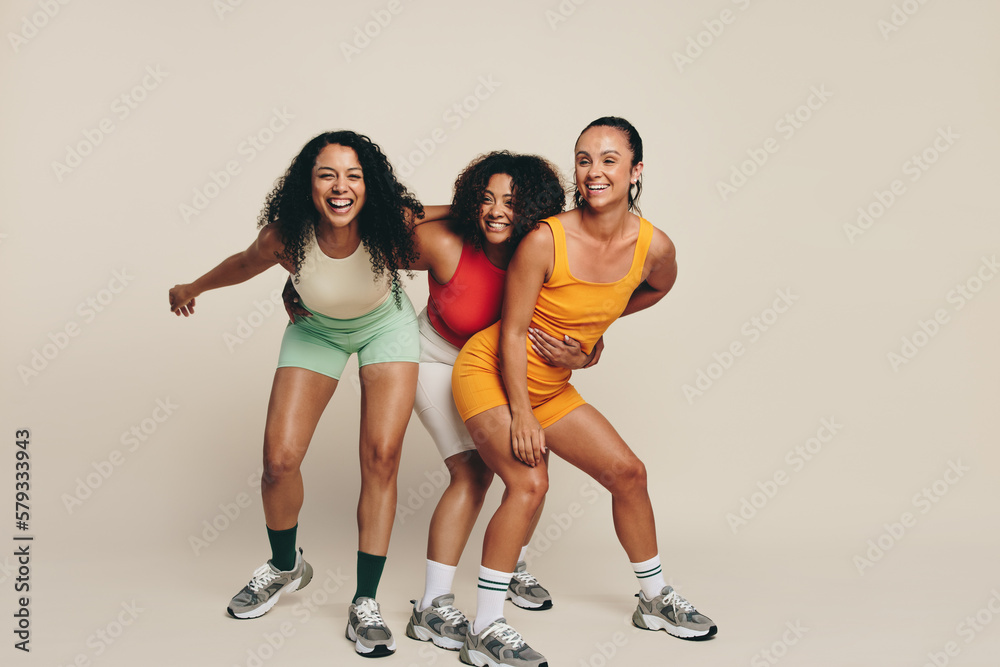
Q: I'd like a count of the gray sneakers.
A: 6